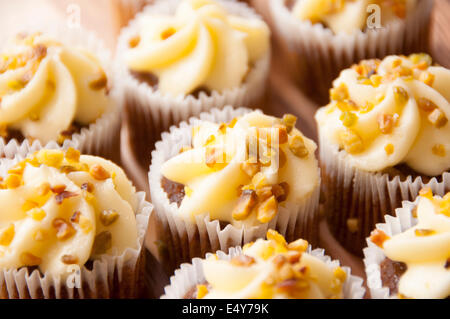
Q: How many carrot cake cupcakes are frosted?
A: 8